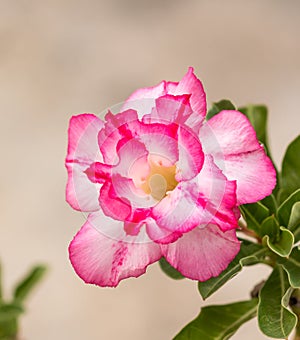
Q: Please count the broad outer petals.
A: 5